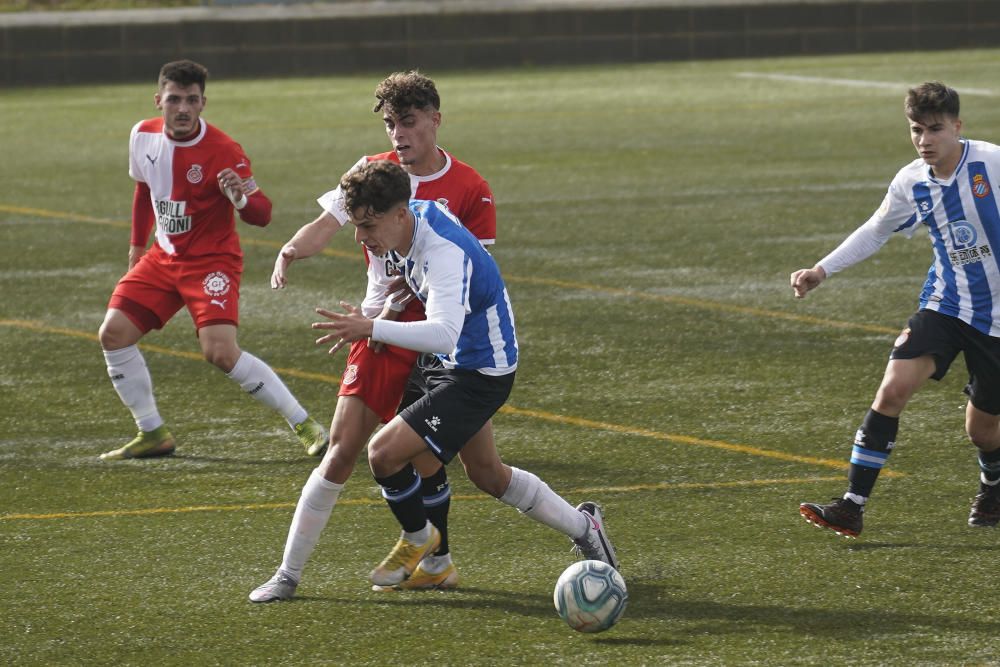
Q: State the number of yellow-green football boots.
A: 2